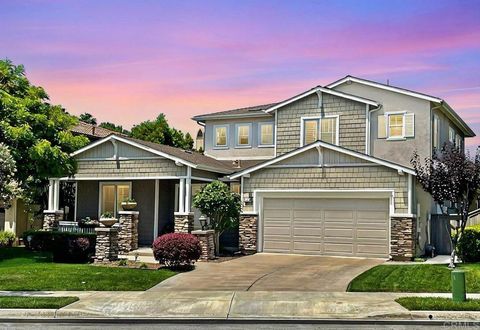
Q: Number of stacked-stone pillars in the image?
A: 7